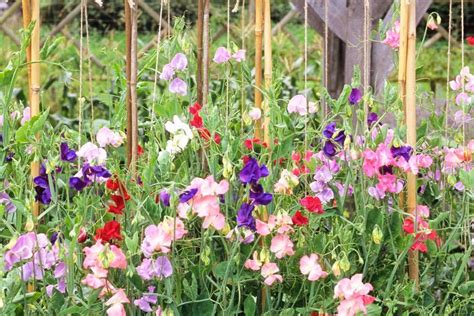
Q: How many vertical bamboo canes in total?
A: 10